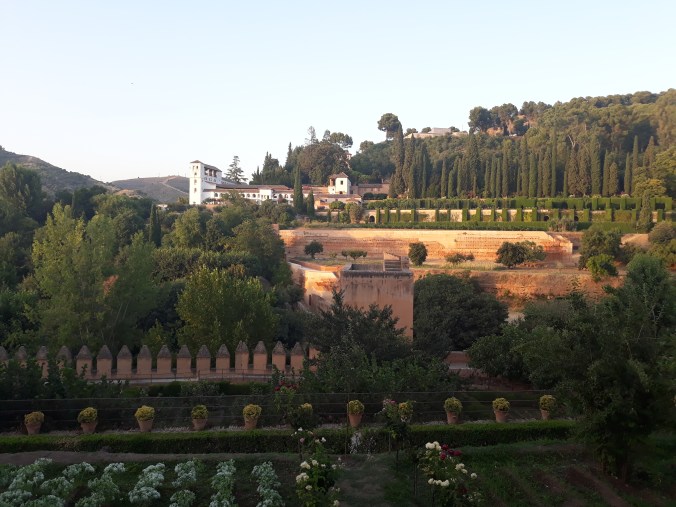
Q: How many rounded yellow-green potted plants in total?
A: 11